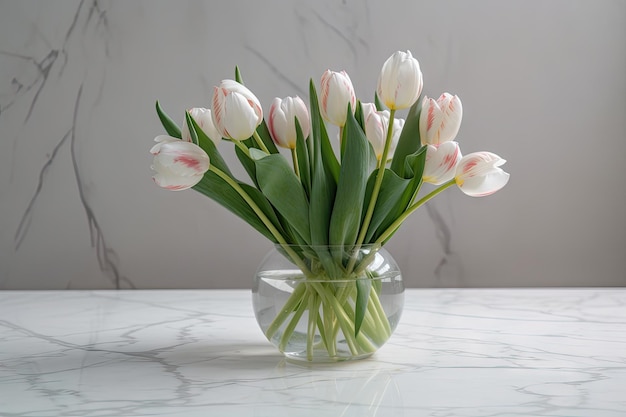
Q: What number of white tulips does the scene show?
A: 10